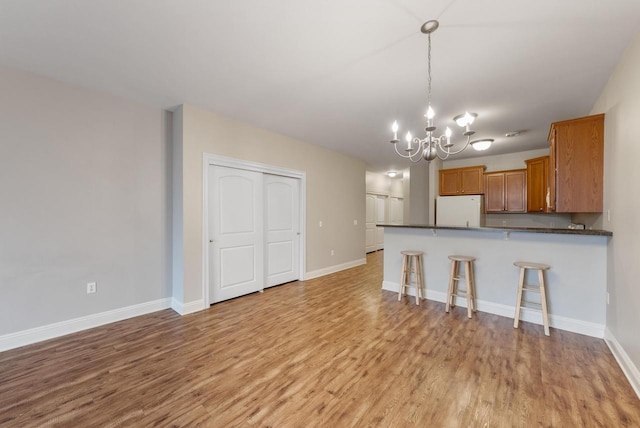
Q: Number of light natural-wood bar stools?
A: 3